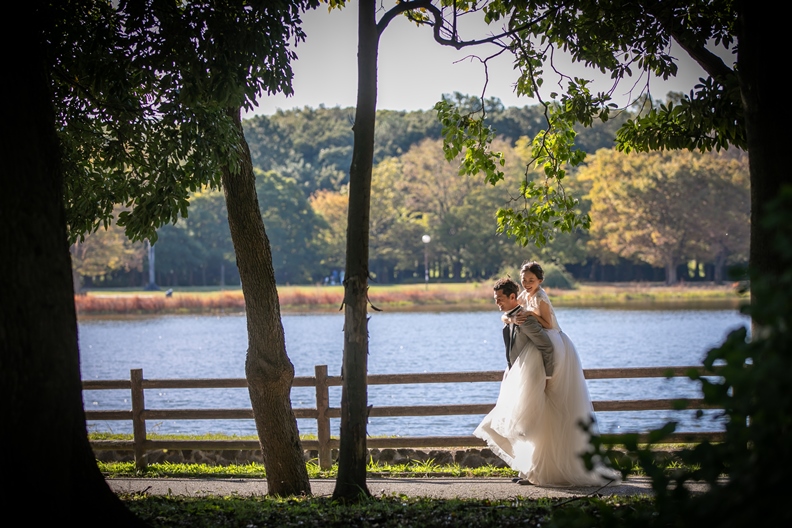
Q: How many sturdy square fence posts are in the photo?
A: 2